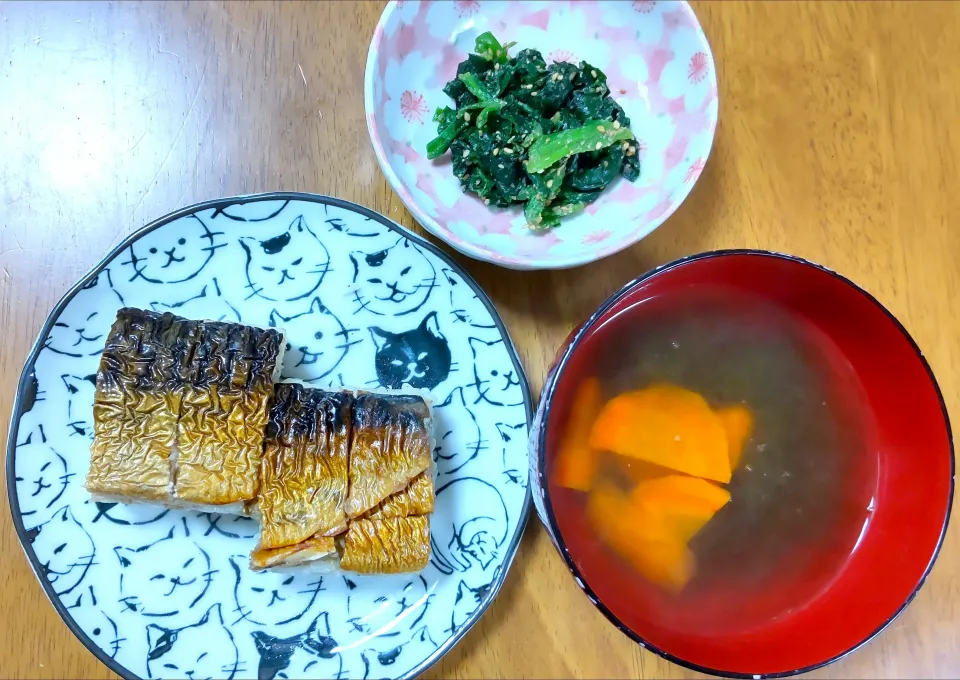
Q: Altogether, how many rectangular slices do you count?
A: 4